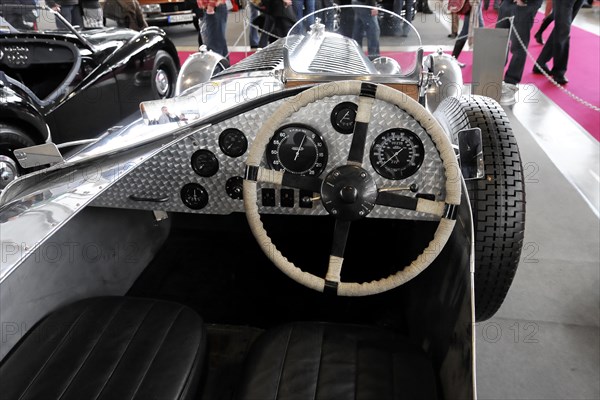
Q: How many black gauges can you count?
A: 7